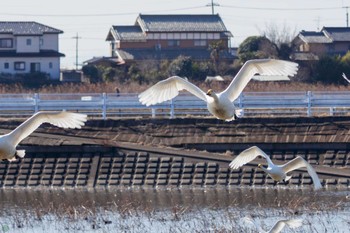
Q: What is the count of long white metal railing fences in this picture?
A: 1